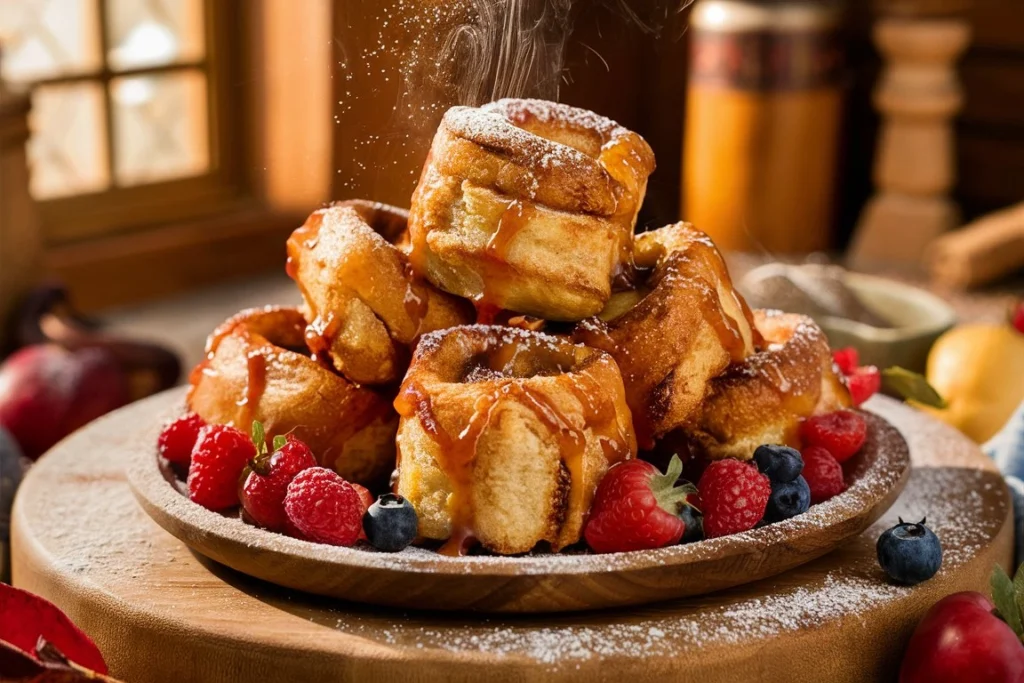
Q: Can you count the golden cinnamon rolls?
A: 6